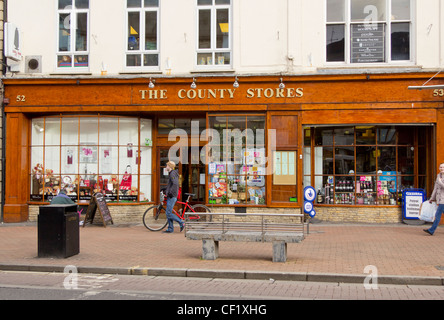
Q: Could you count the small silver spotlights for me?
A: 4